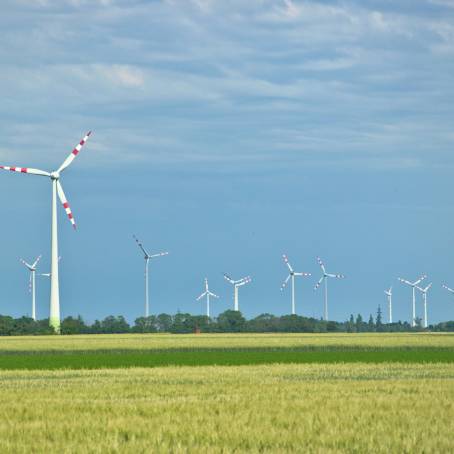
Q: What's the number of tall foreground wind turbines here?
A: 1